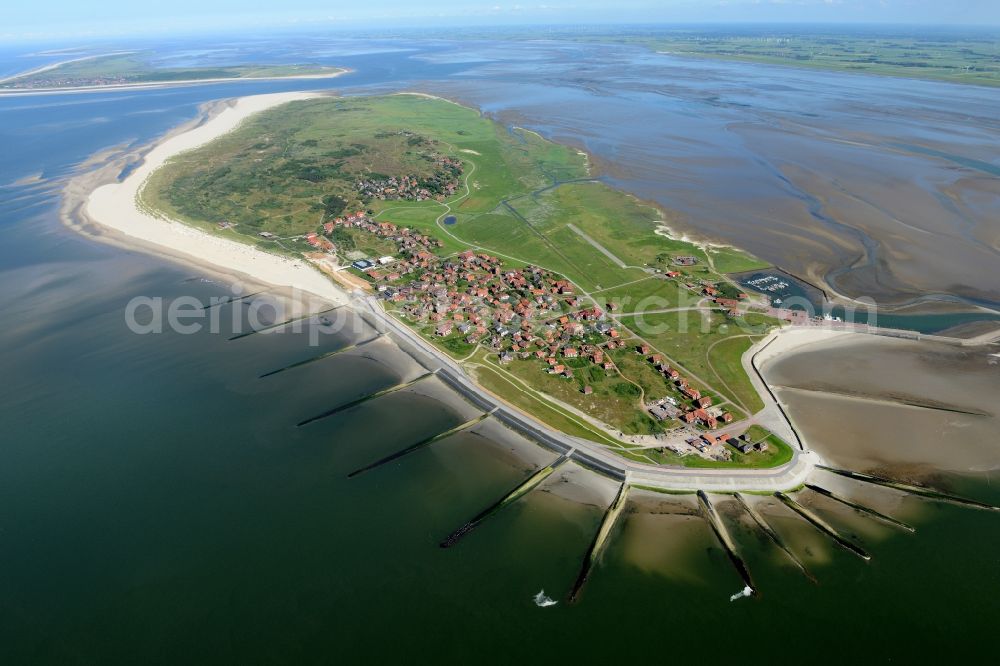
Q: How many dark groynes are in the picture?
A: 13